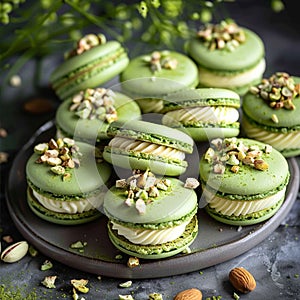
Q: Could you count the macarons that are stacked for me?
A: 10